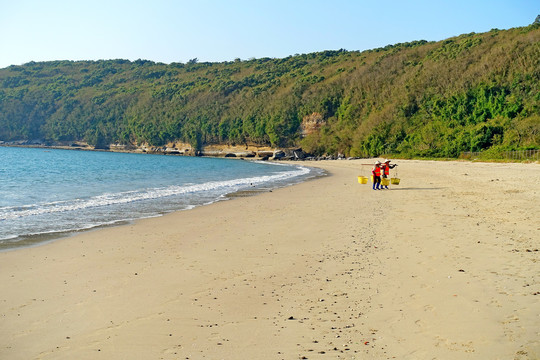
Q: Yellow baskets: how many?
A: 4